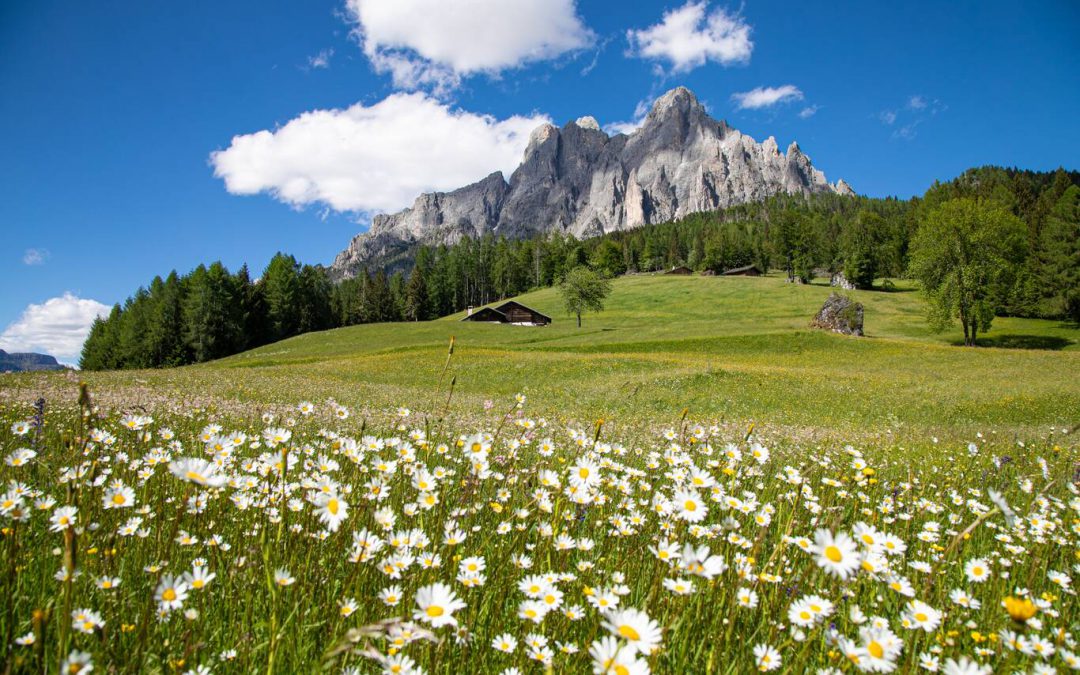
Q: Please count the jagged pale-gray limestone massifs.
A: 1